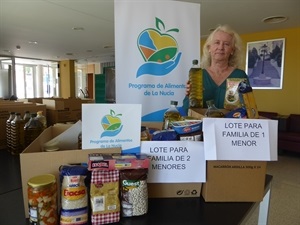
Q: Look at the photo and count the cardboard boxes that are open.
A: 3